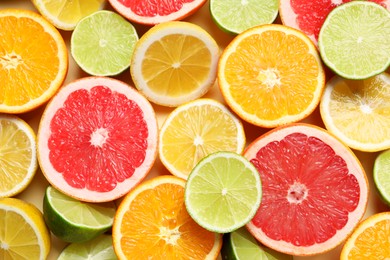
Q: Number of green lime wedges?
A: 8